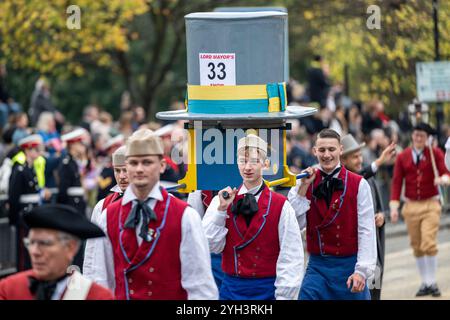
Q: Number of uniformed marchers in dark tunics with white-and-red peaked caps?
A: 4